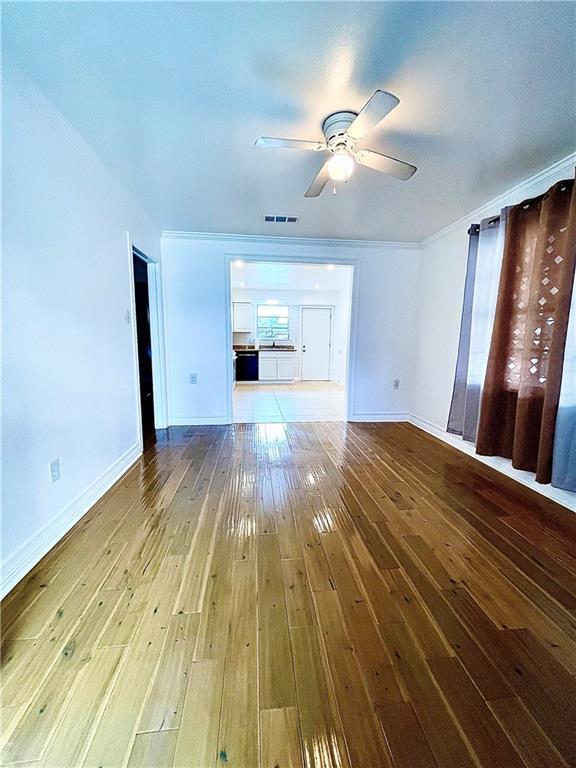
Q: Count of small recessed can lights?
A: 4